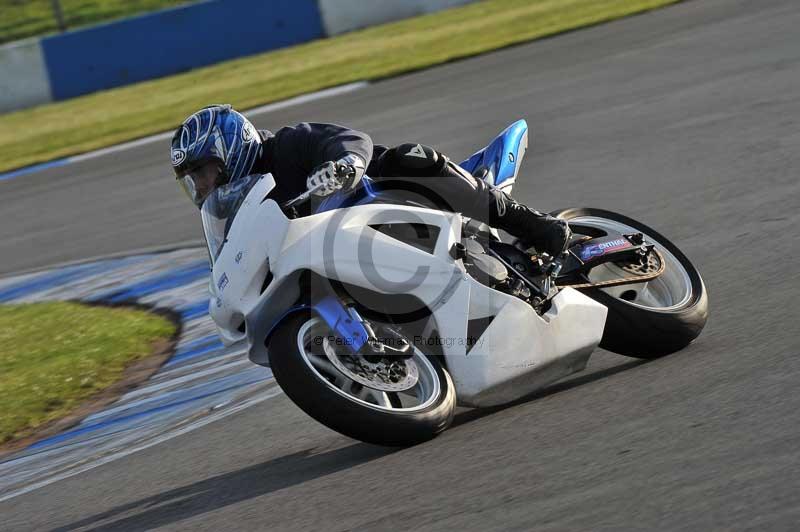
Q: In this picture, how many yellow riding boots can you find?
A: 0